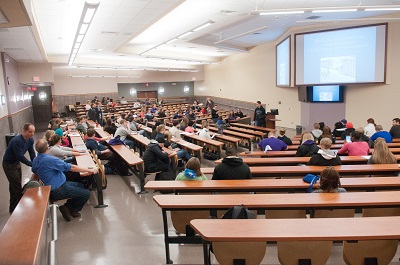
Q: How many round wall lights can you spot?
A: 4